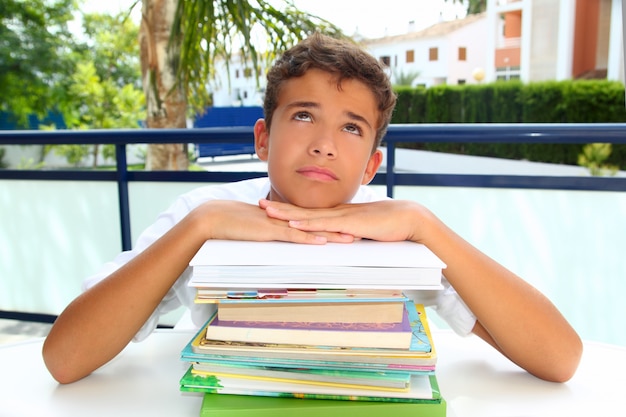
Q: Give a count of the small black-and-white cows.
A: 0